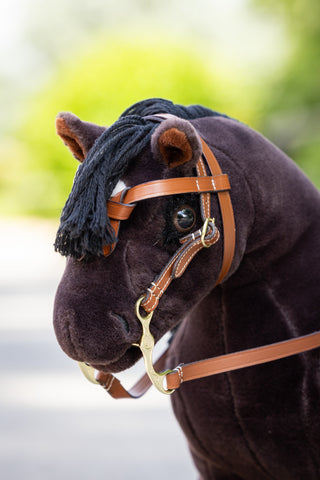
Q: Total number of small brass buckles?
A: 1